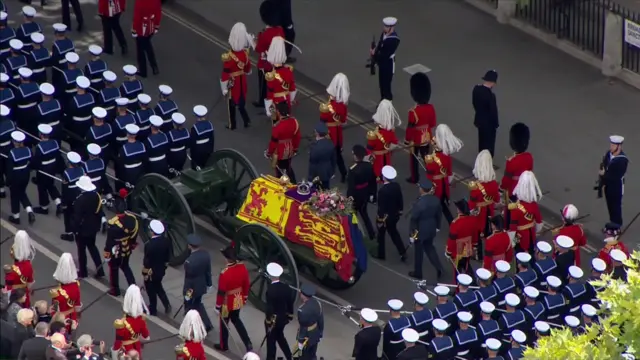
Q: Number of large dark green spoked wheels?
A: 3